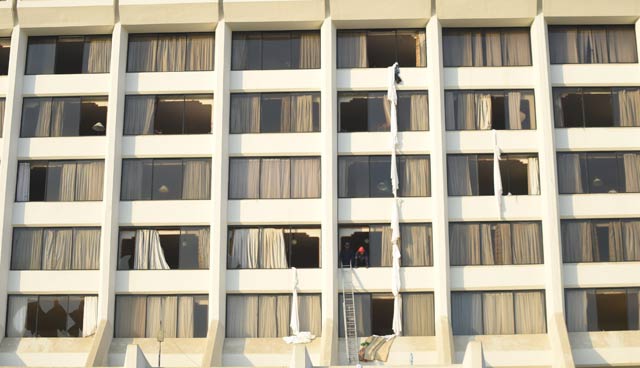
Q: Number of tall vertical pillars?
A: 6